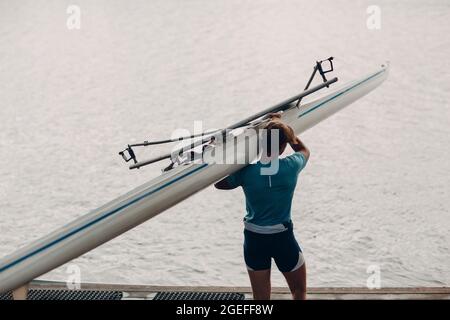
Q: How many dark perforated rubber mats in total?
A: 2